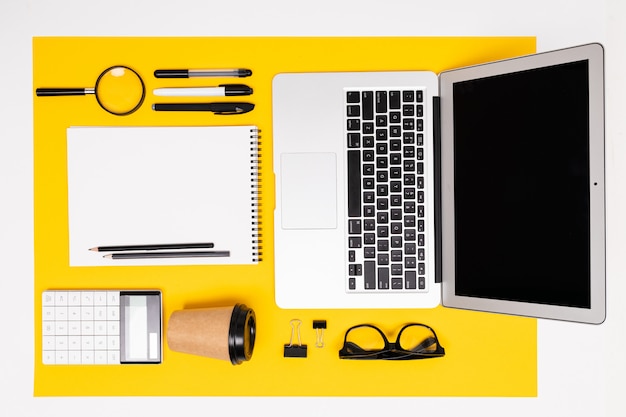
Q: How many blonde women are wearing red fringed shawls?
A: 0